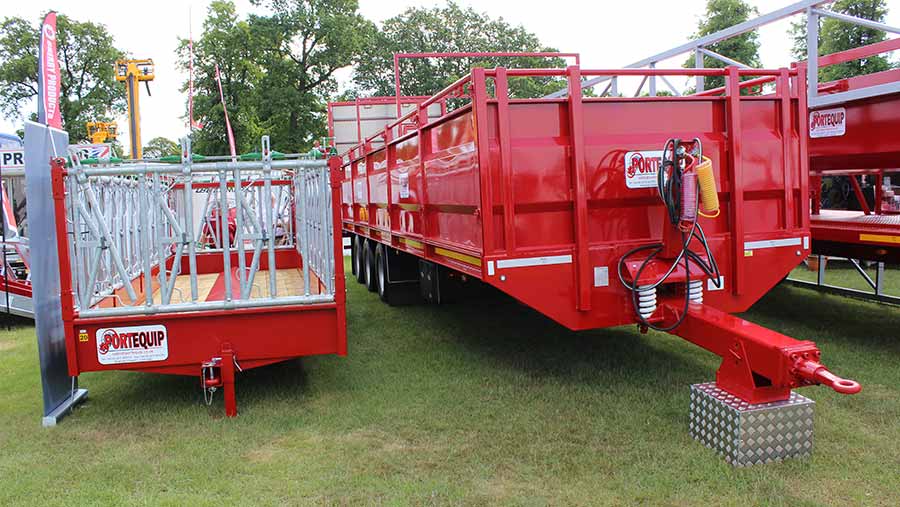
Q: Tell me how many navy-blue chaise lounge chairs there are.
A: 0